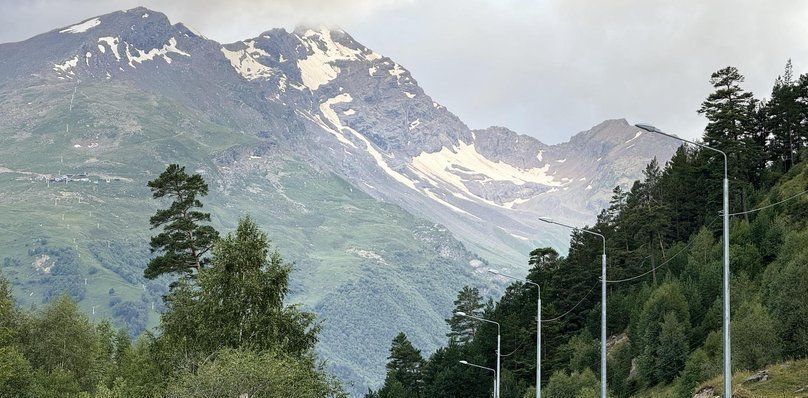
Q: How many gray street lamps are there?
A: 5